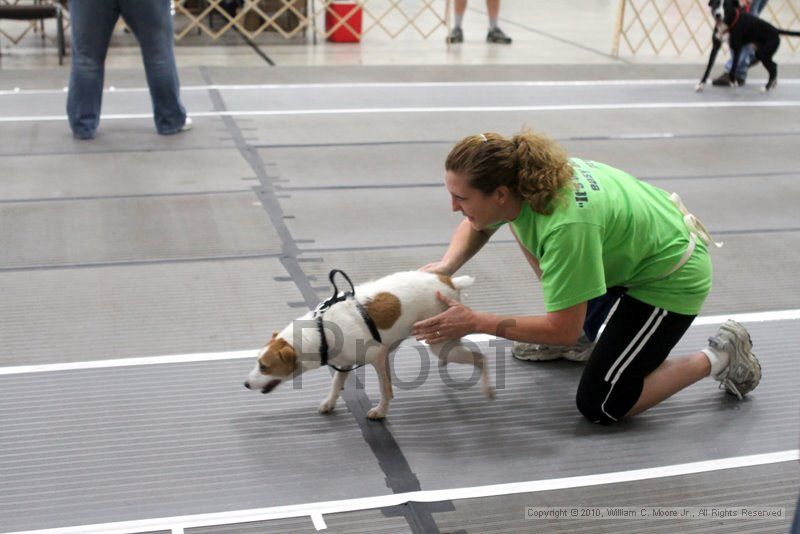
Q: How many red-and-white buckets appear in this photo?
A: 1